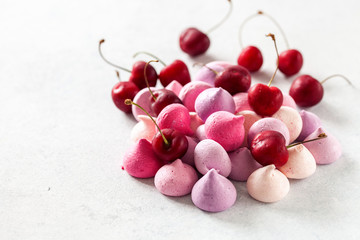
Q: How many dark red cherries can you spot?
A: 12